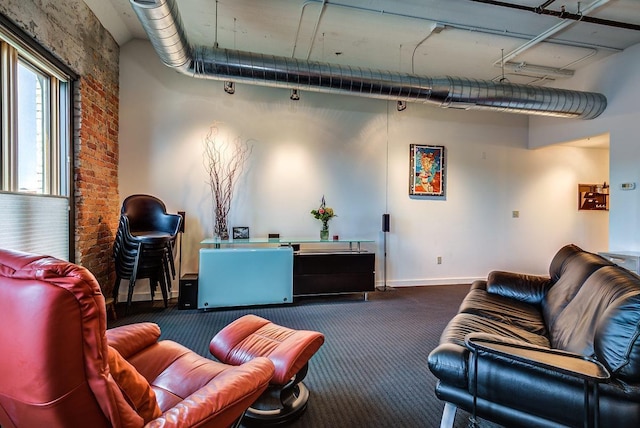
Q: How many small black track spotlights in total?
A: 3